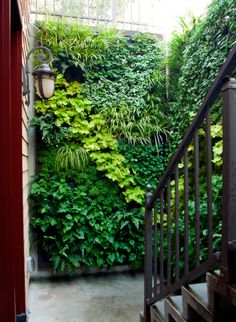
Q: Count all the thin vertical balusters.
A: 7